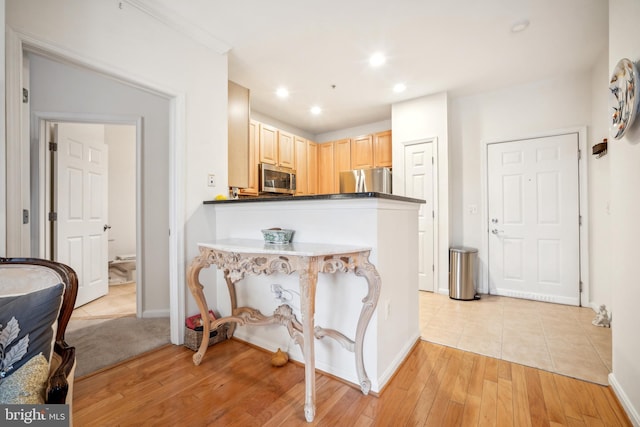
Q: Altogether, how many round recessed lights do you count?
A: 4